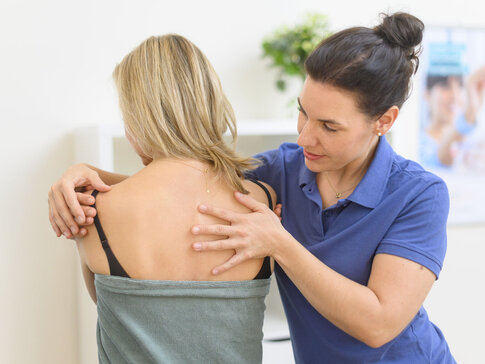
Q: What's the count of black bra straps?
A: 2